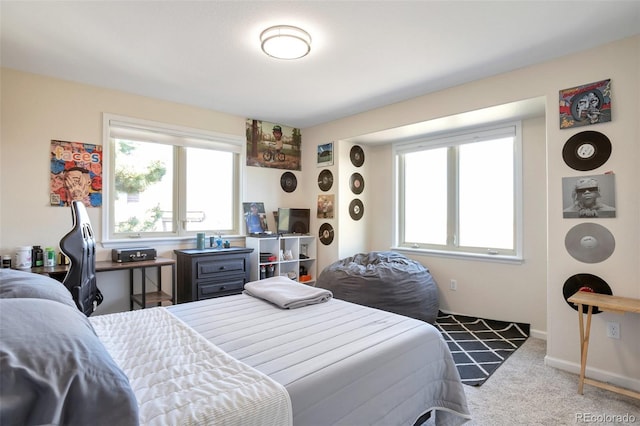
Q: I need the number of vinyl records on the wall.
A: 9